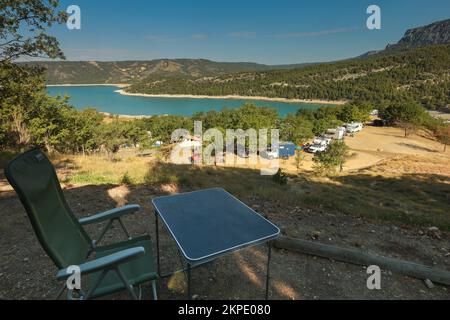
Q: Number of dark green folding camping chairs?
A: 1